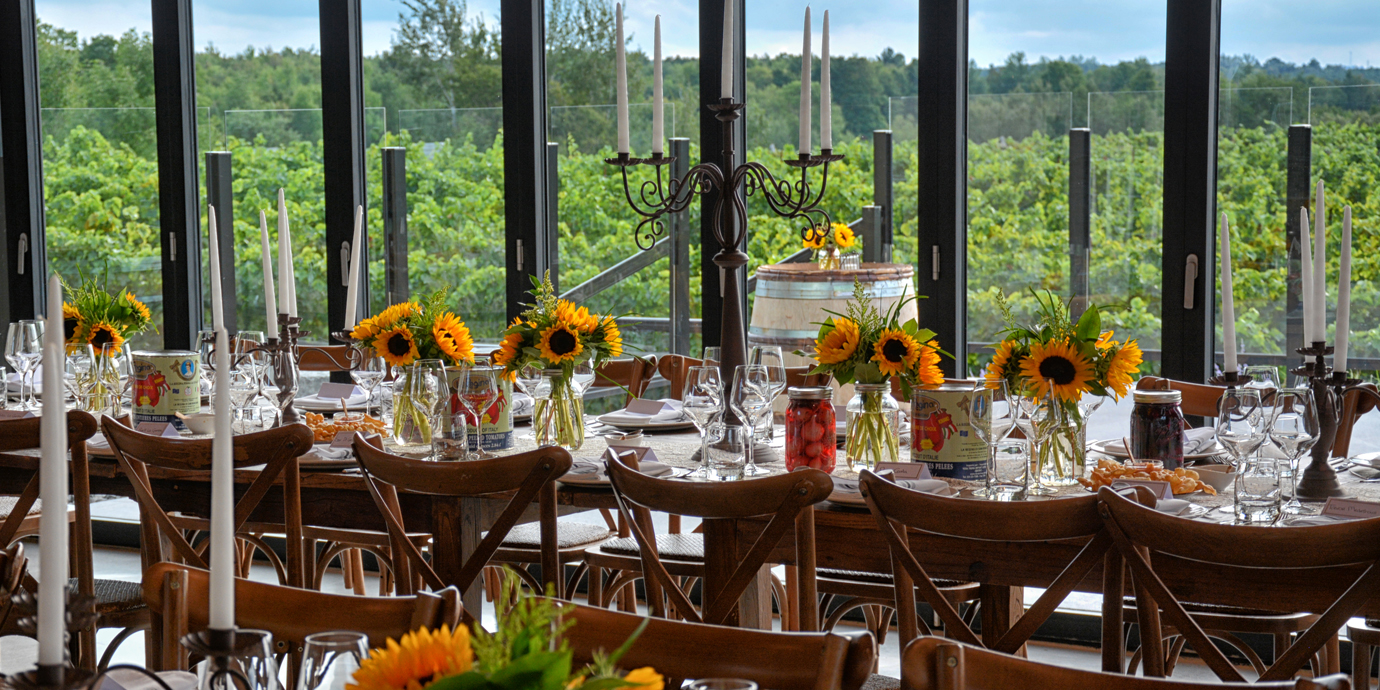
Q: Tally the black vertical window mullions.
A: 7